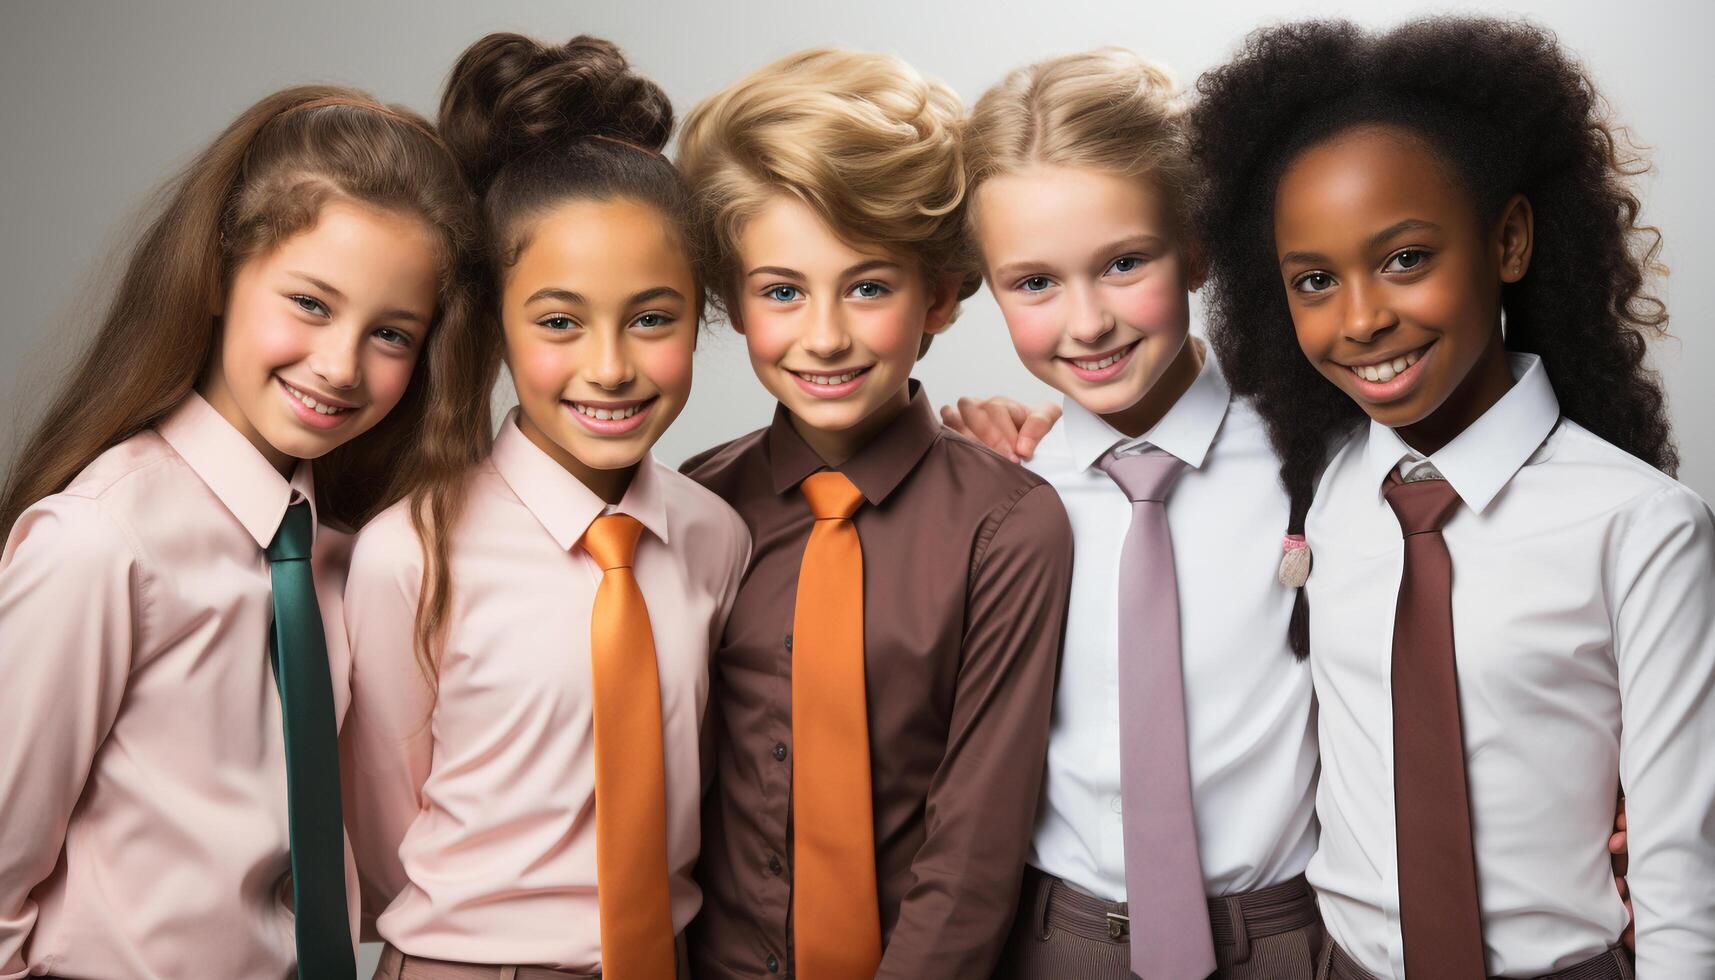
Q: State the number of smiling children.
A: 5